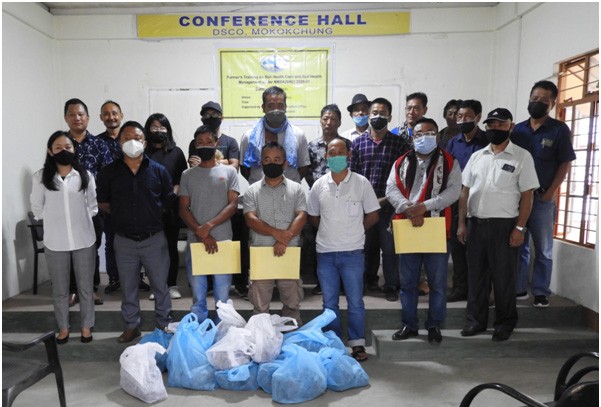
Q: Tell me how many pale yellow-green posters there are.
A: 1